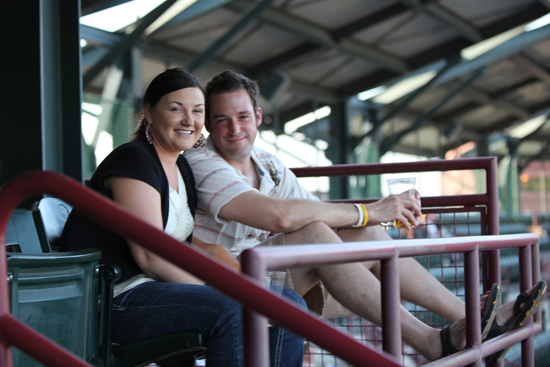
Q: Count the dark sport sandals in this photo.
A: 2